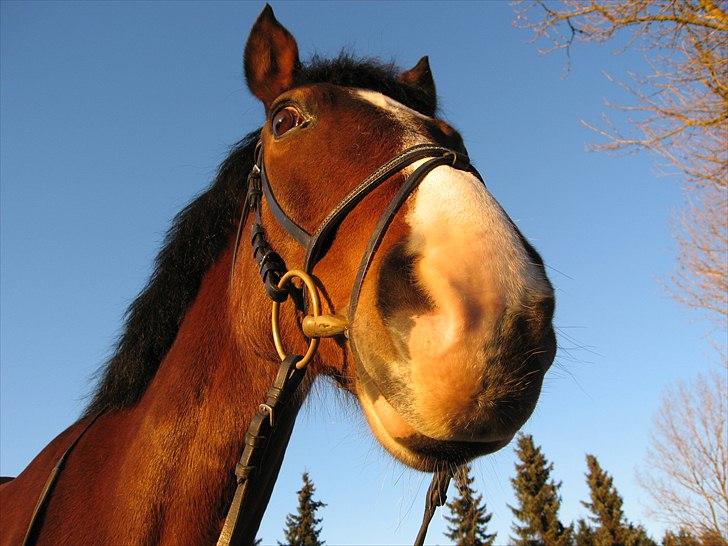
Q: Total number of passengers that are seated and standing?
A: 0